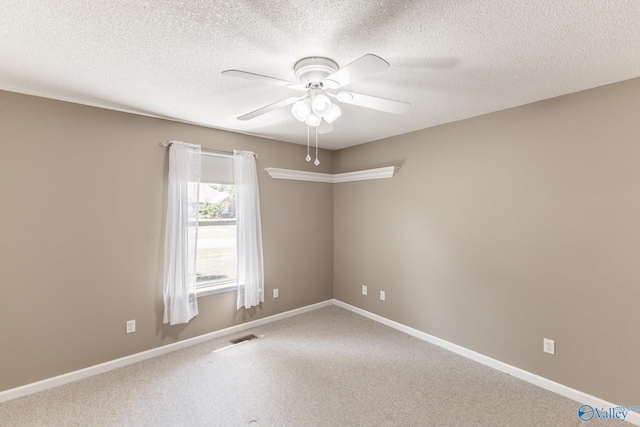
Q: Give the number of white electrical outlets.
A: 5